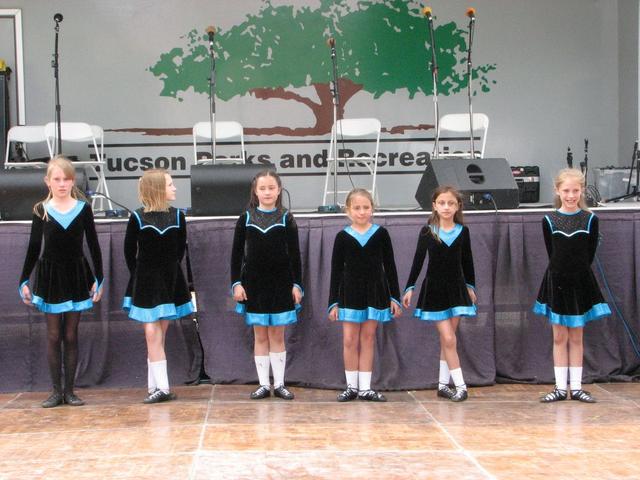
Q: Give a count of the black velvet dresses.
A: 6